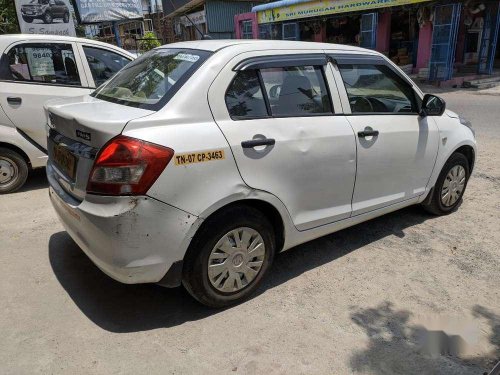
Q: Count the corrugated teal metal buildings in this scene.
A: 1